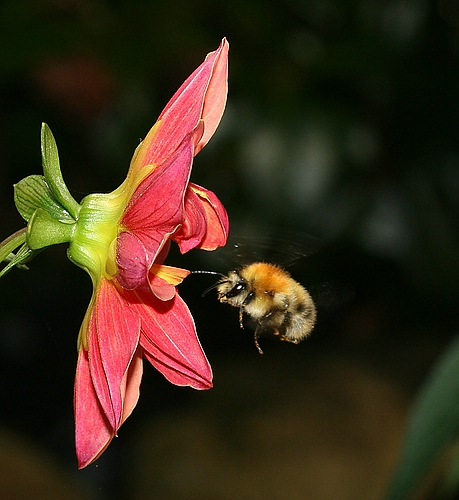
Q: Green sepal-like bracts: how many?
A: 3